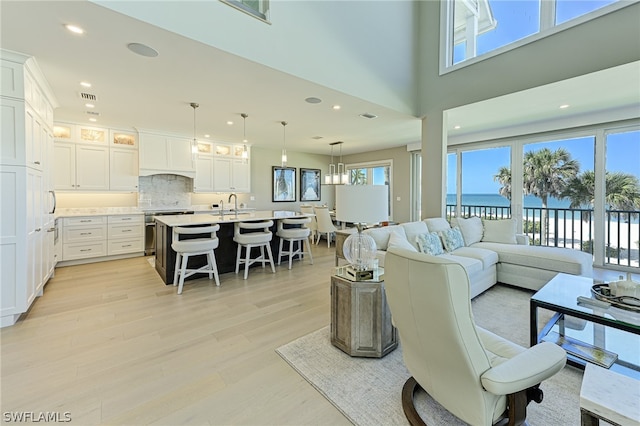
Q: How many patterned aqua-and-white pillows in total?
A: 2